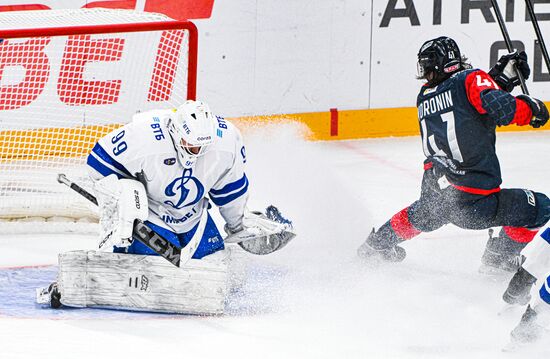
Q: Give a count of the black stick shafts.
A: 3